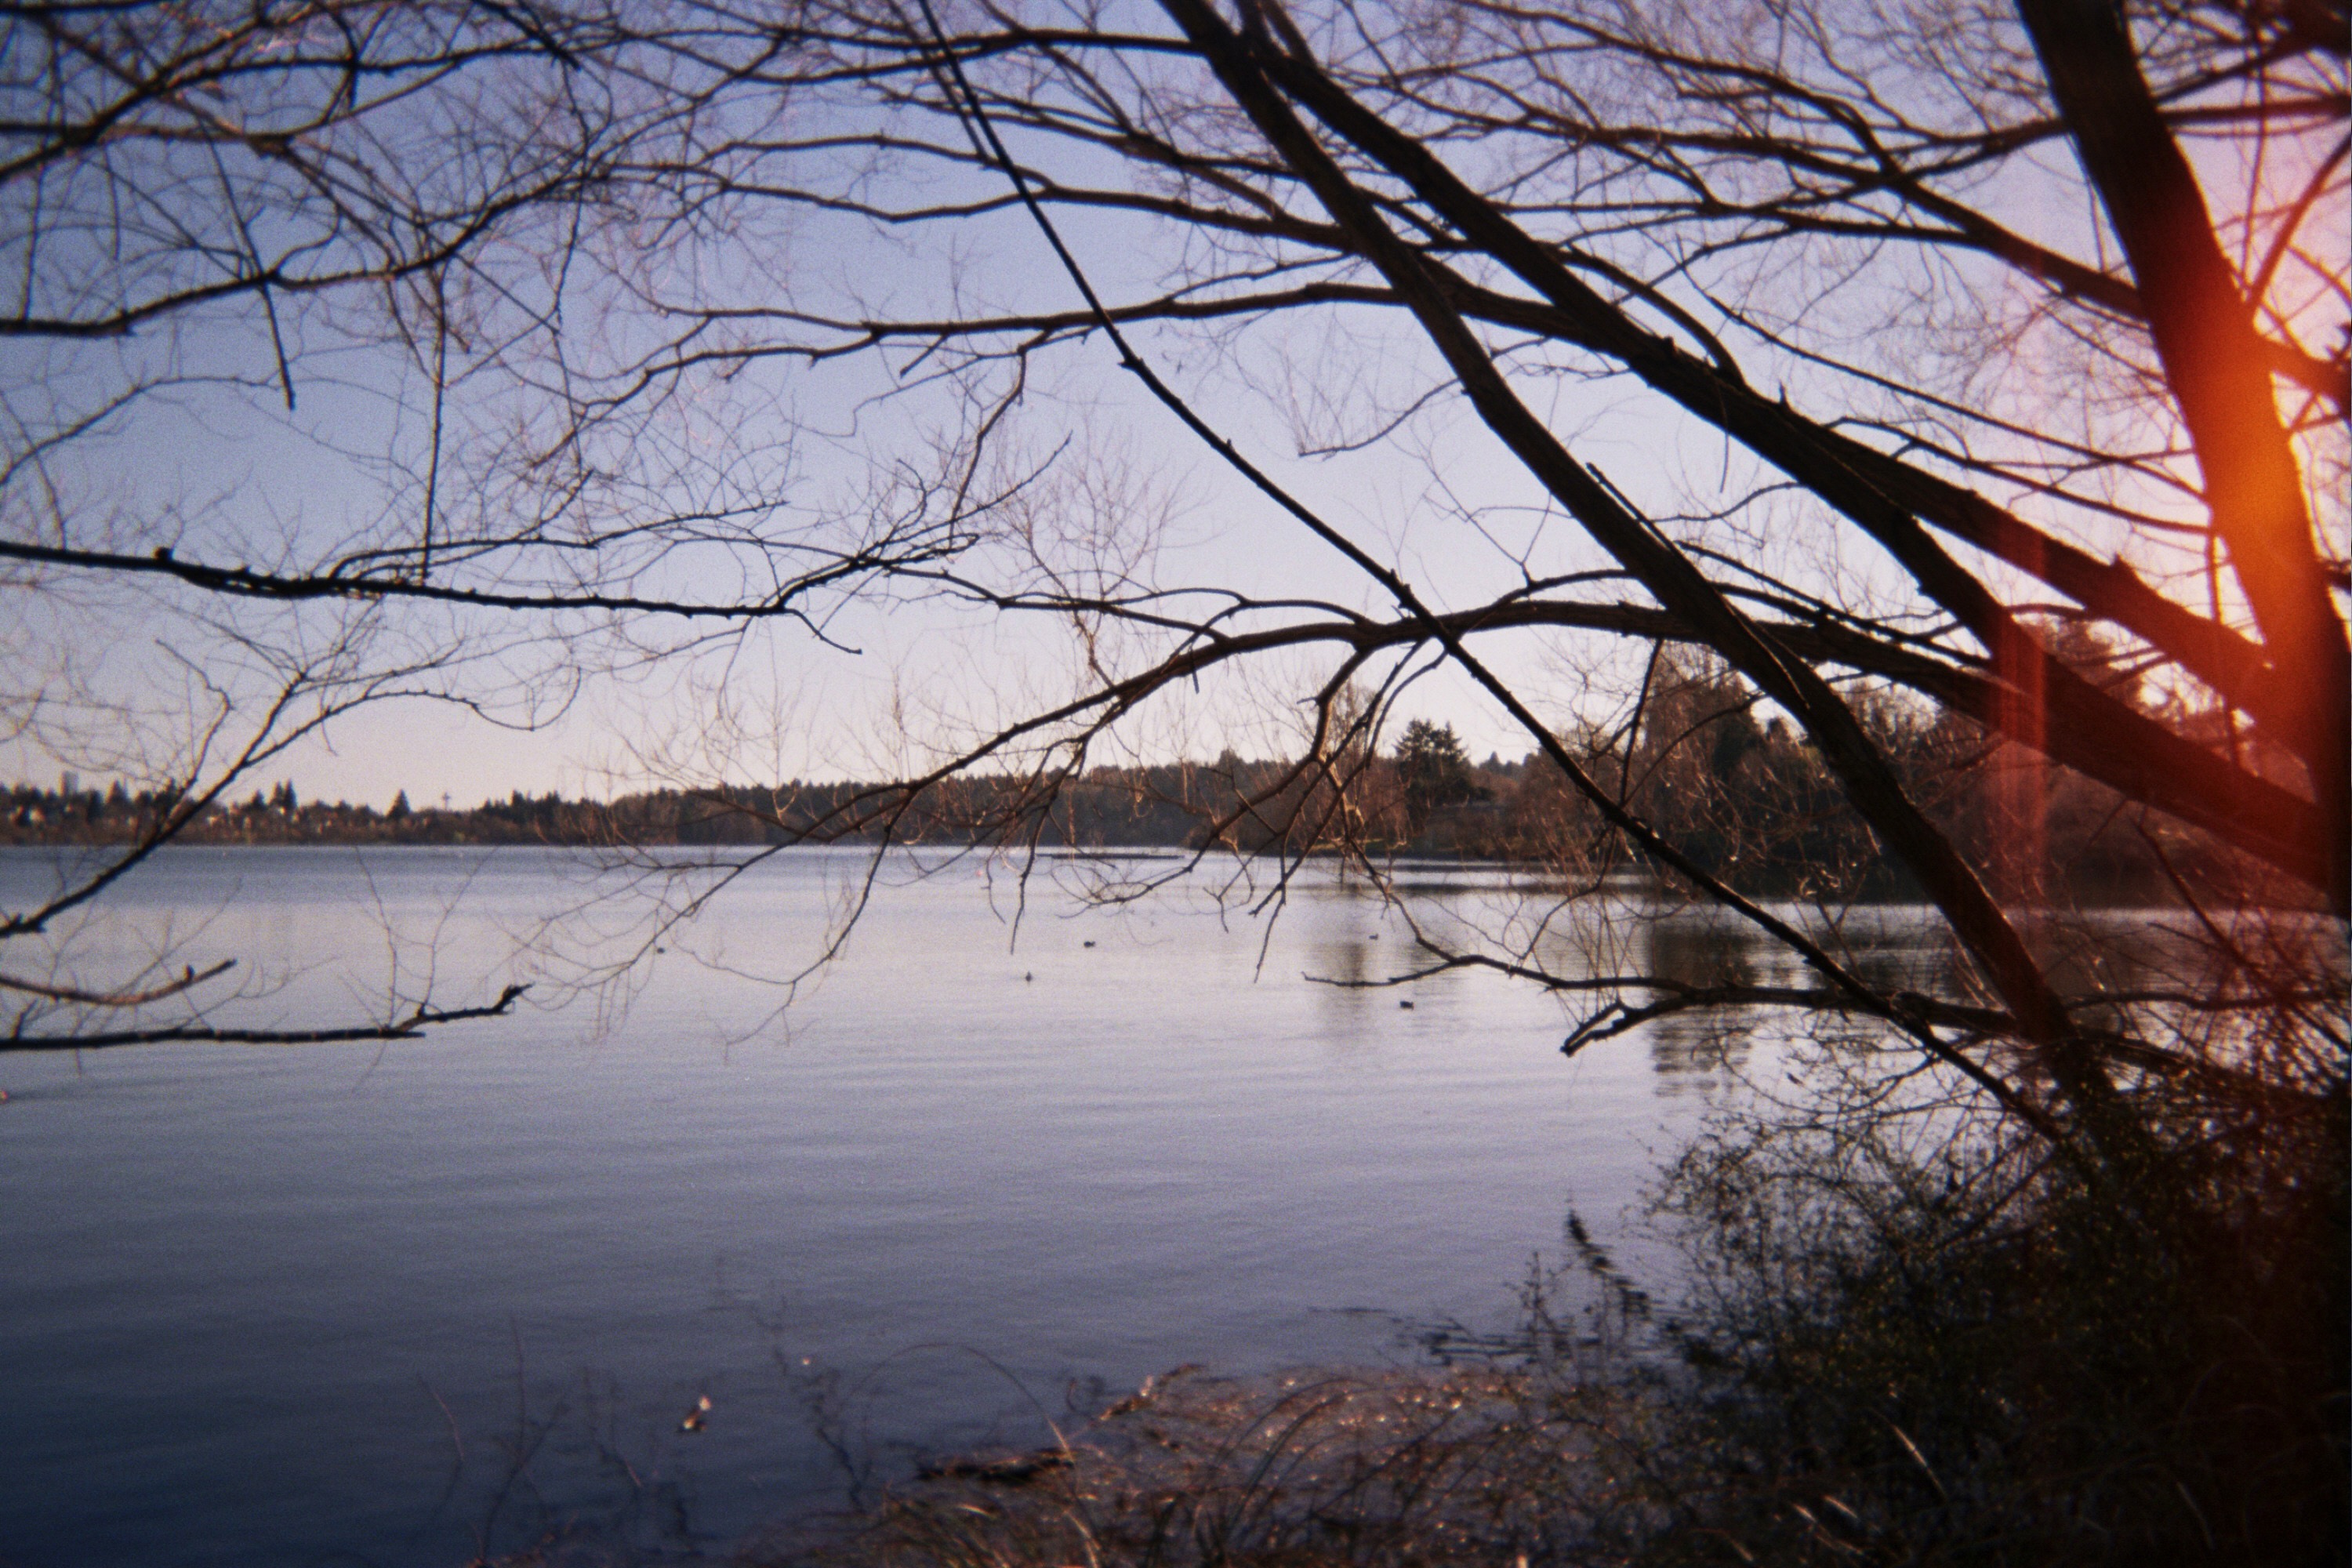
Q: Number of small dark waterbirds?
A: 5